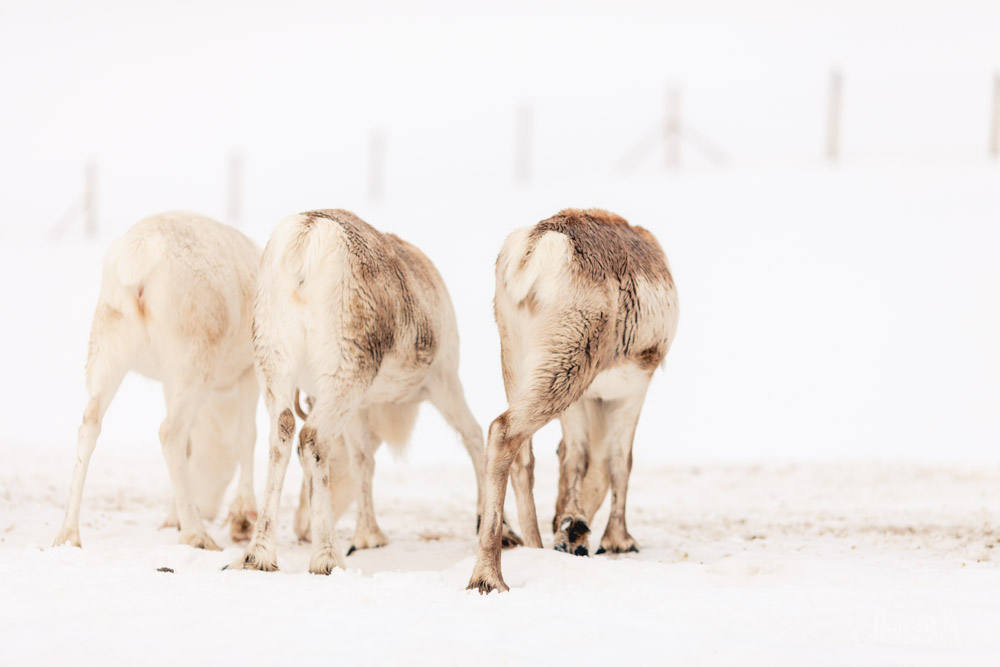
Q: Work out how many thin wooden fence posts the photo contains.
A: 7